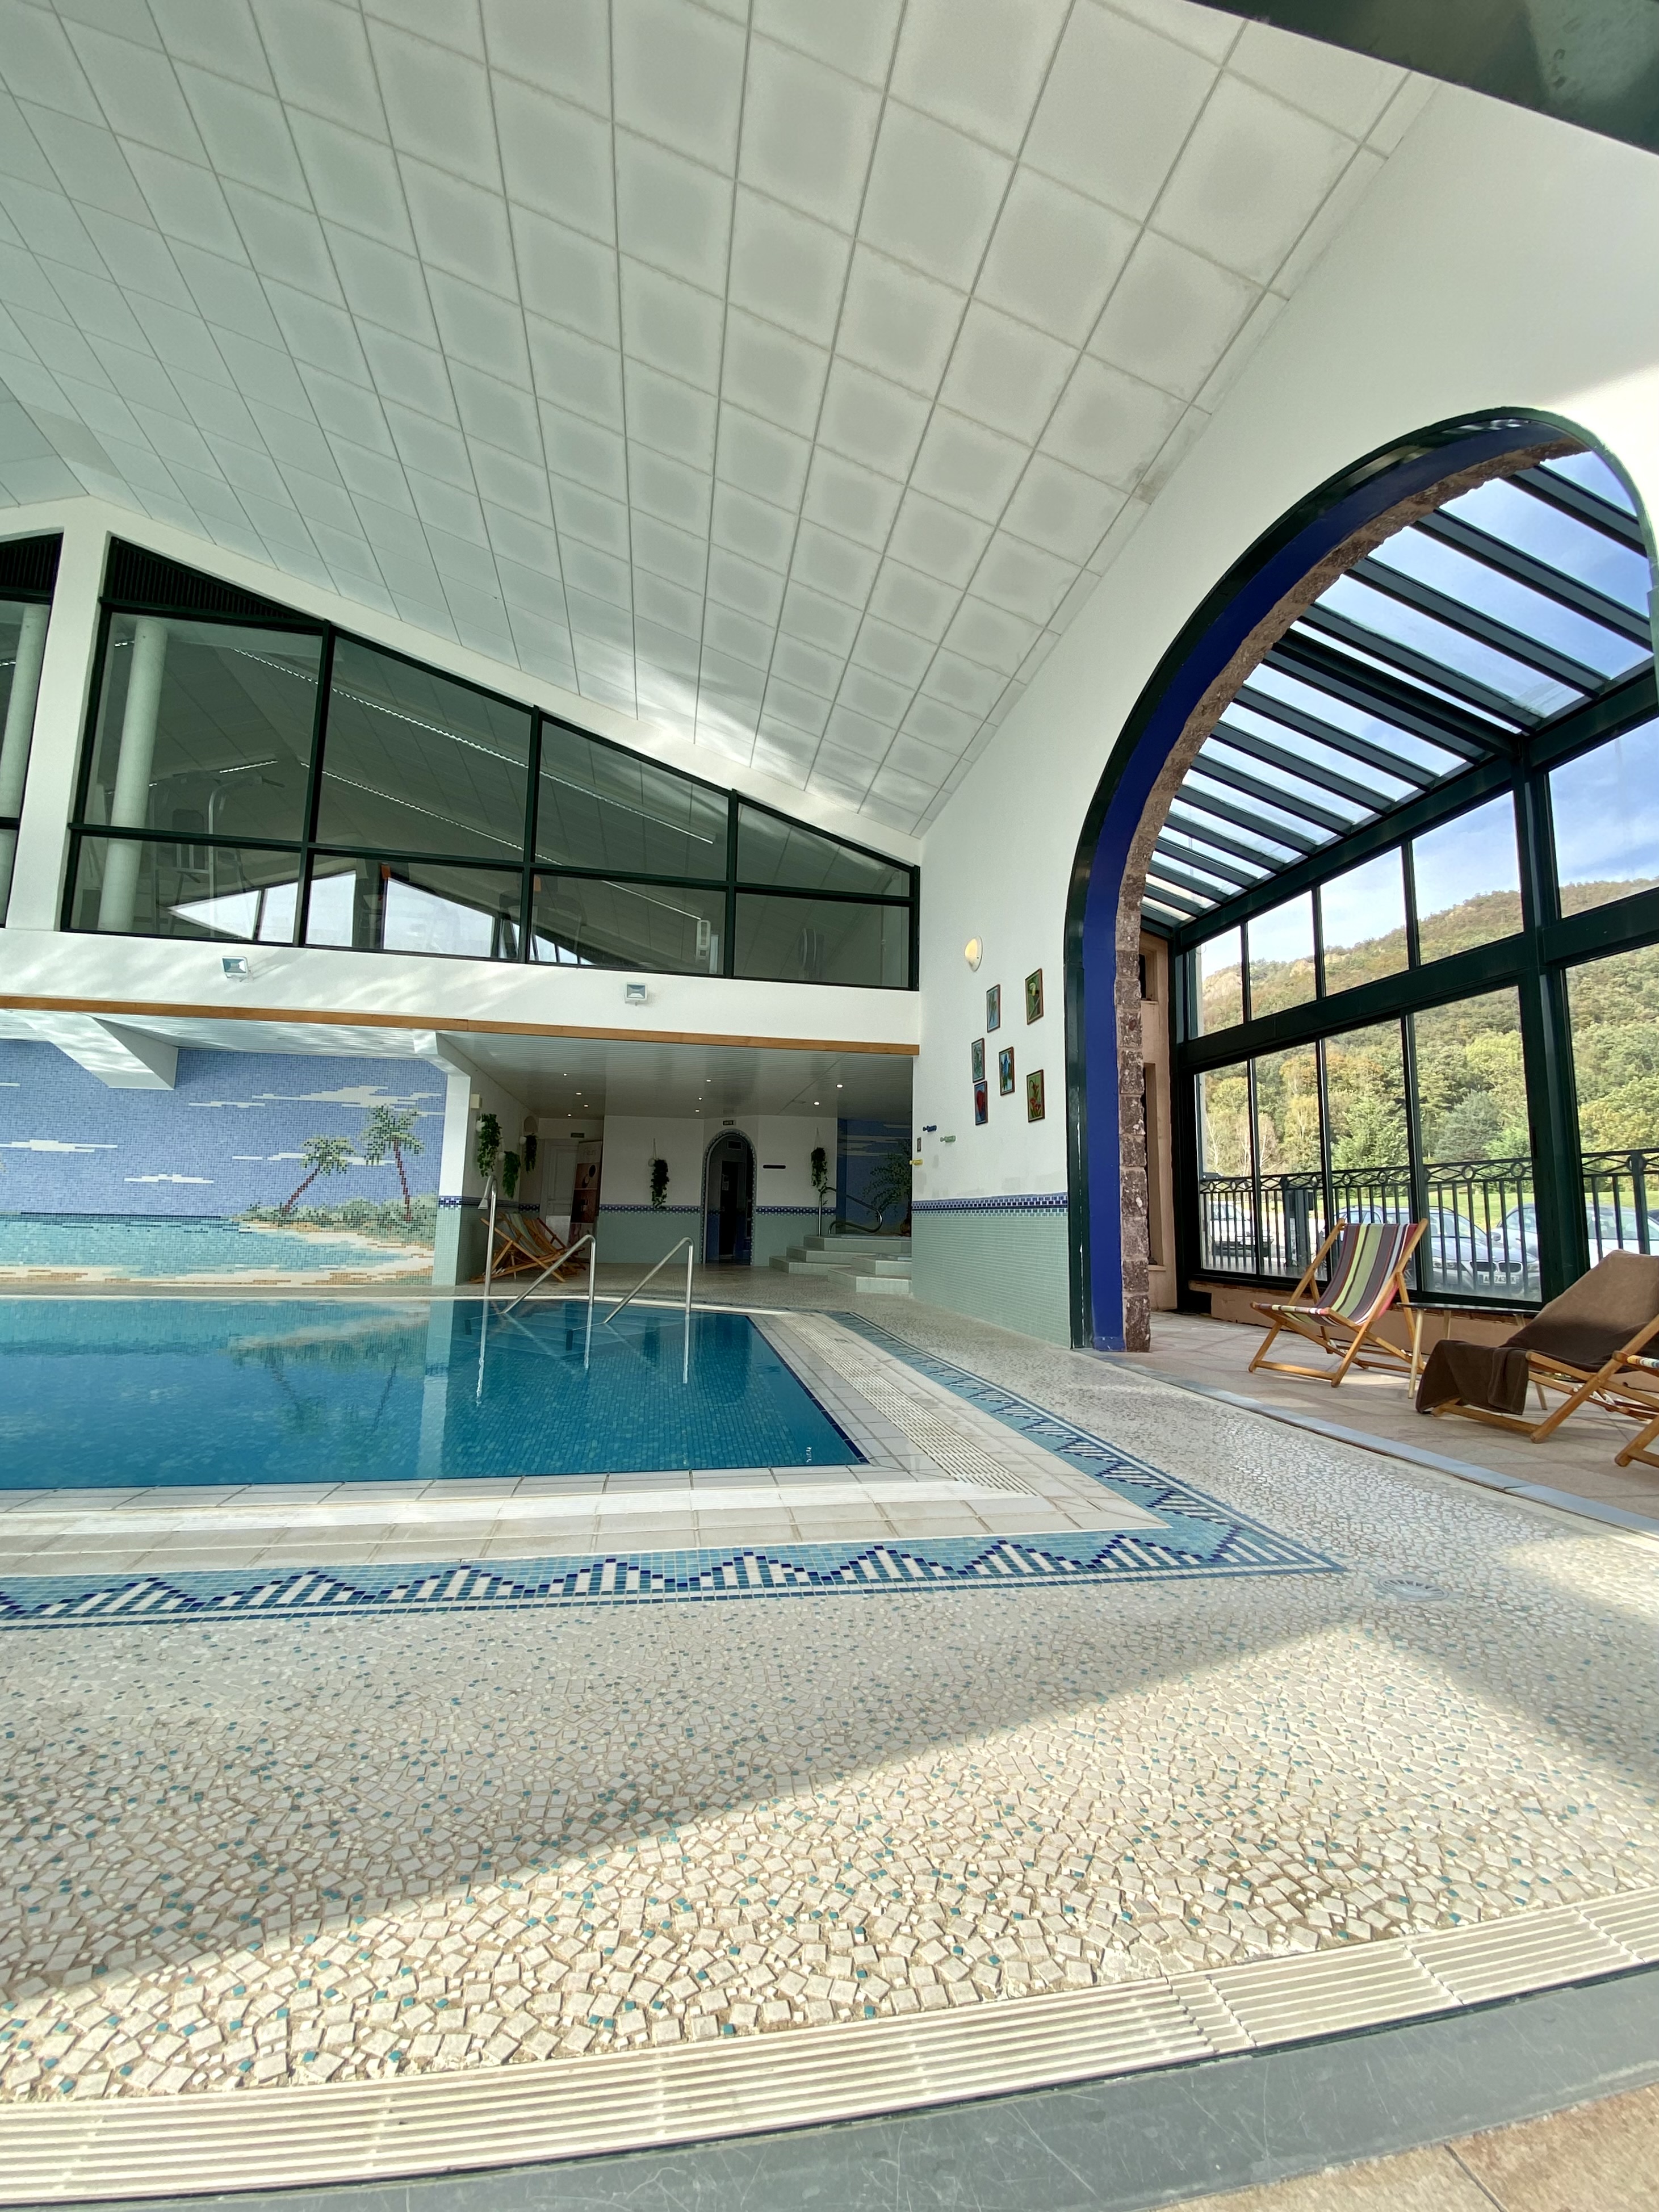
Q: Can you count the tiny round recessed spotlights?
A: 9